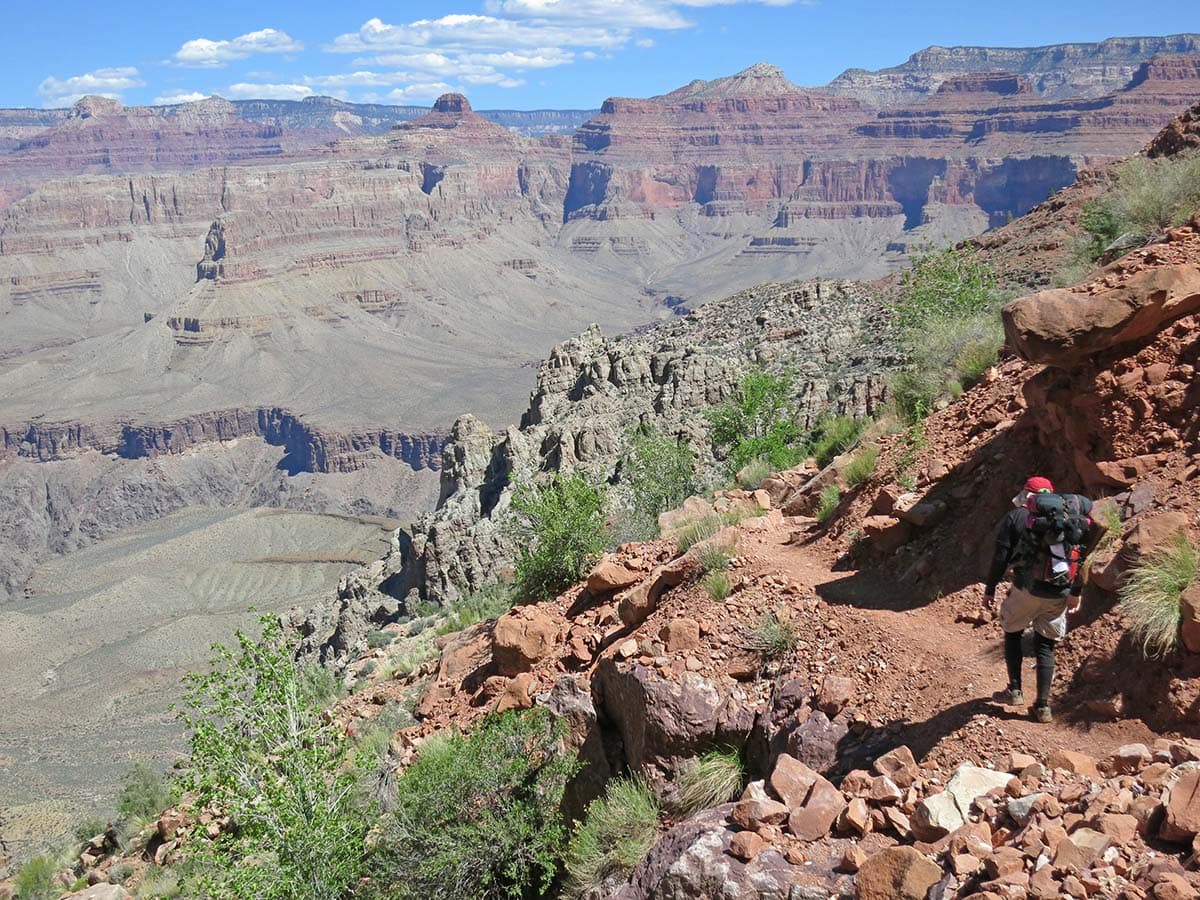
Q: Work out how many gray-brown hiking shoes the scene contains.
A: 2